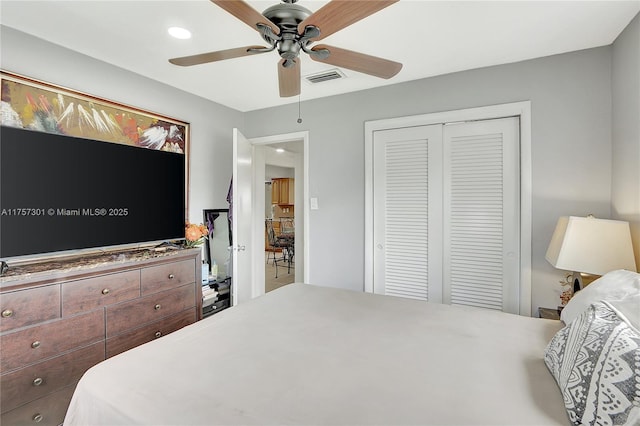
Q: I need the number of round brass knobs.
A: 8